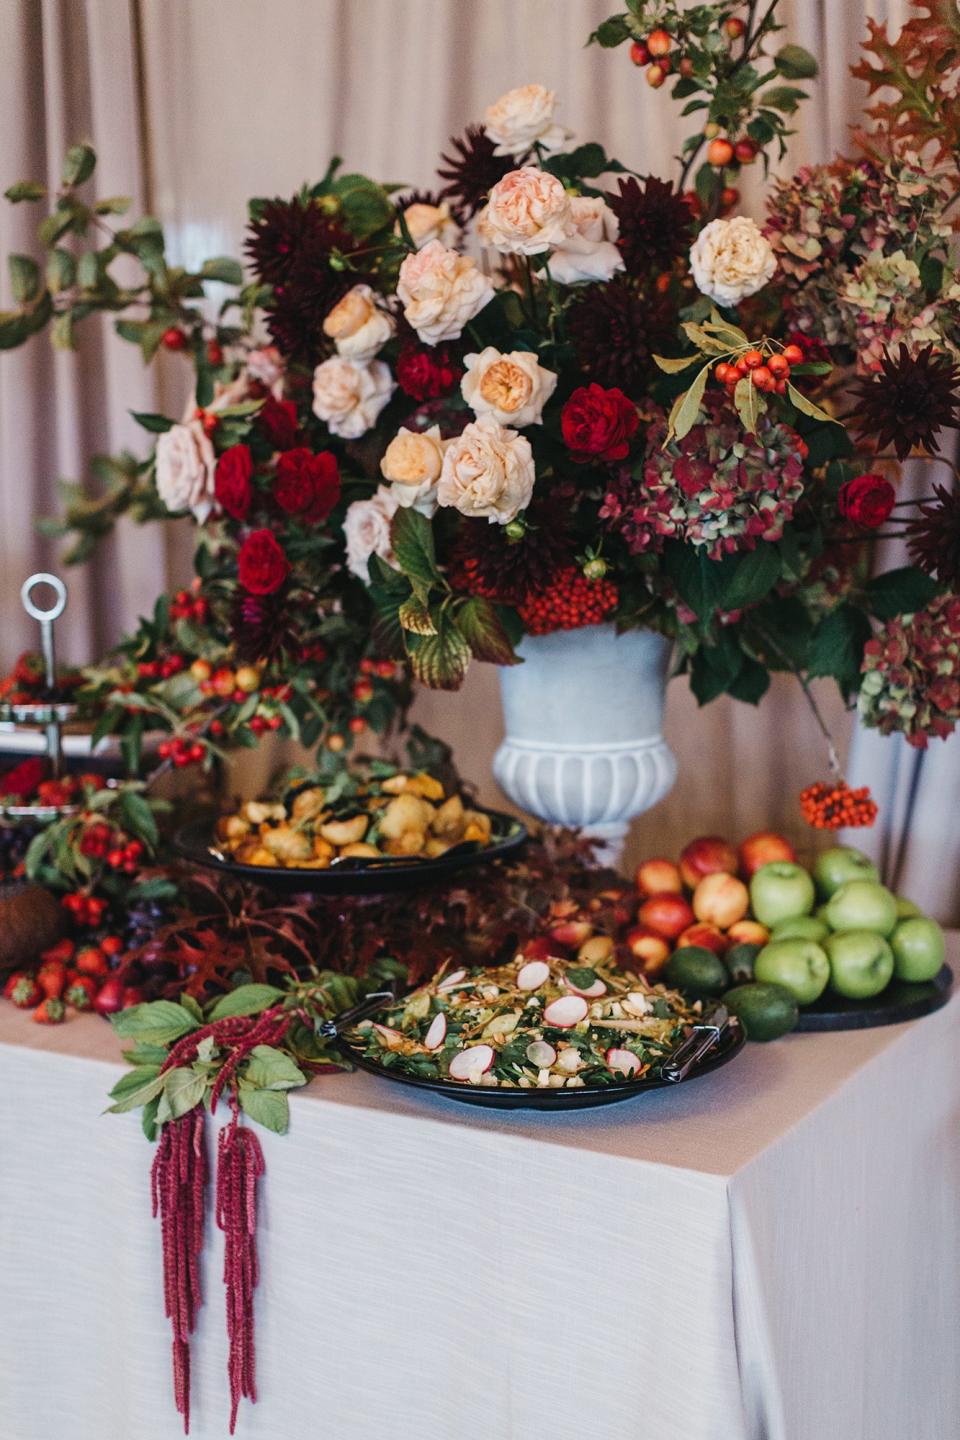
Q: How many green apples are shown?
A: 8